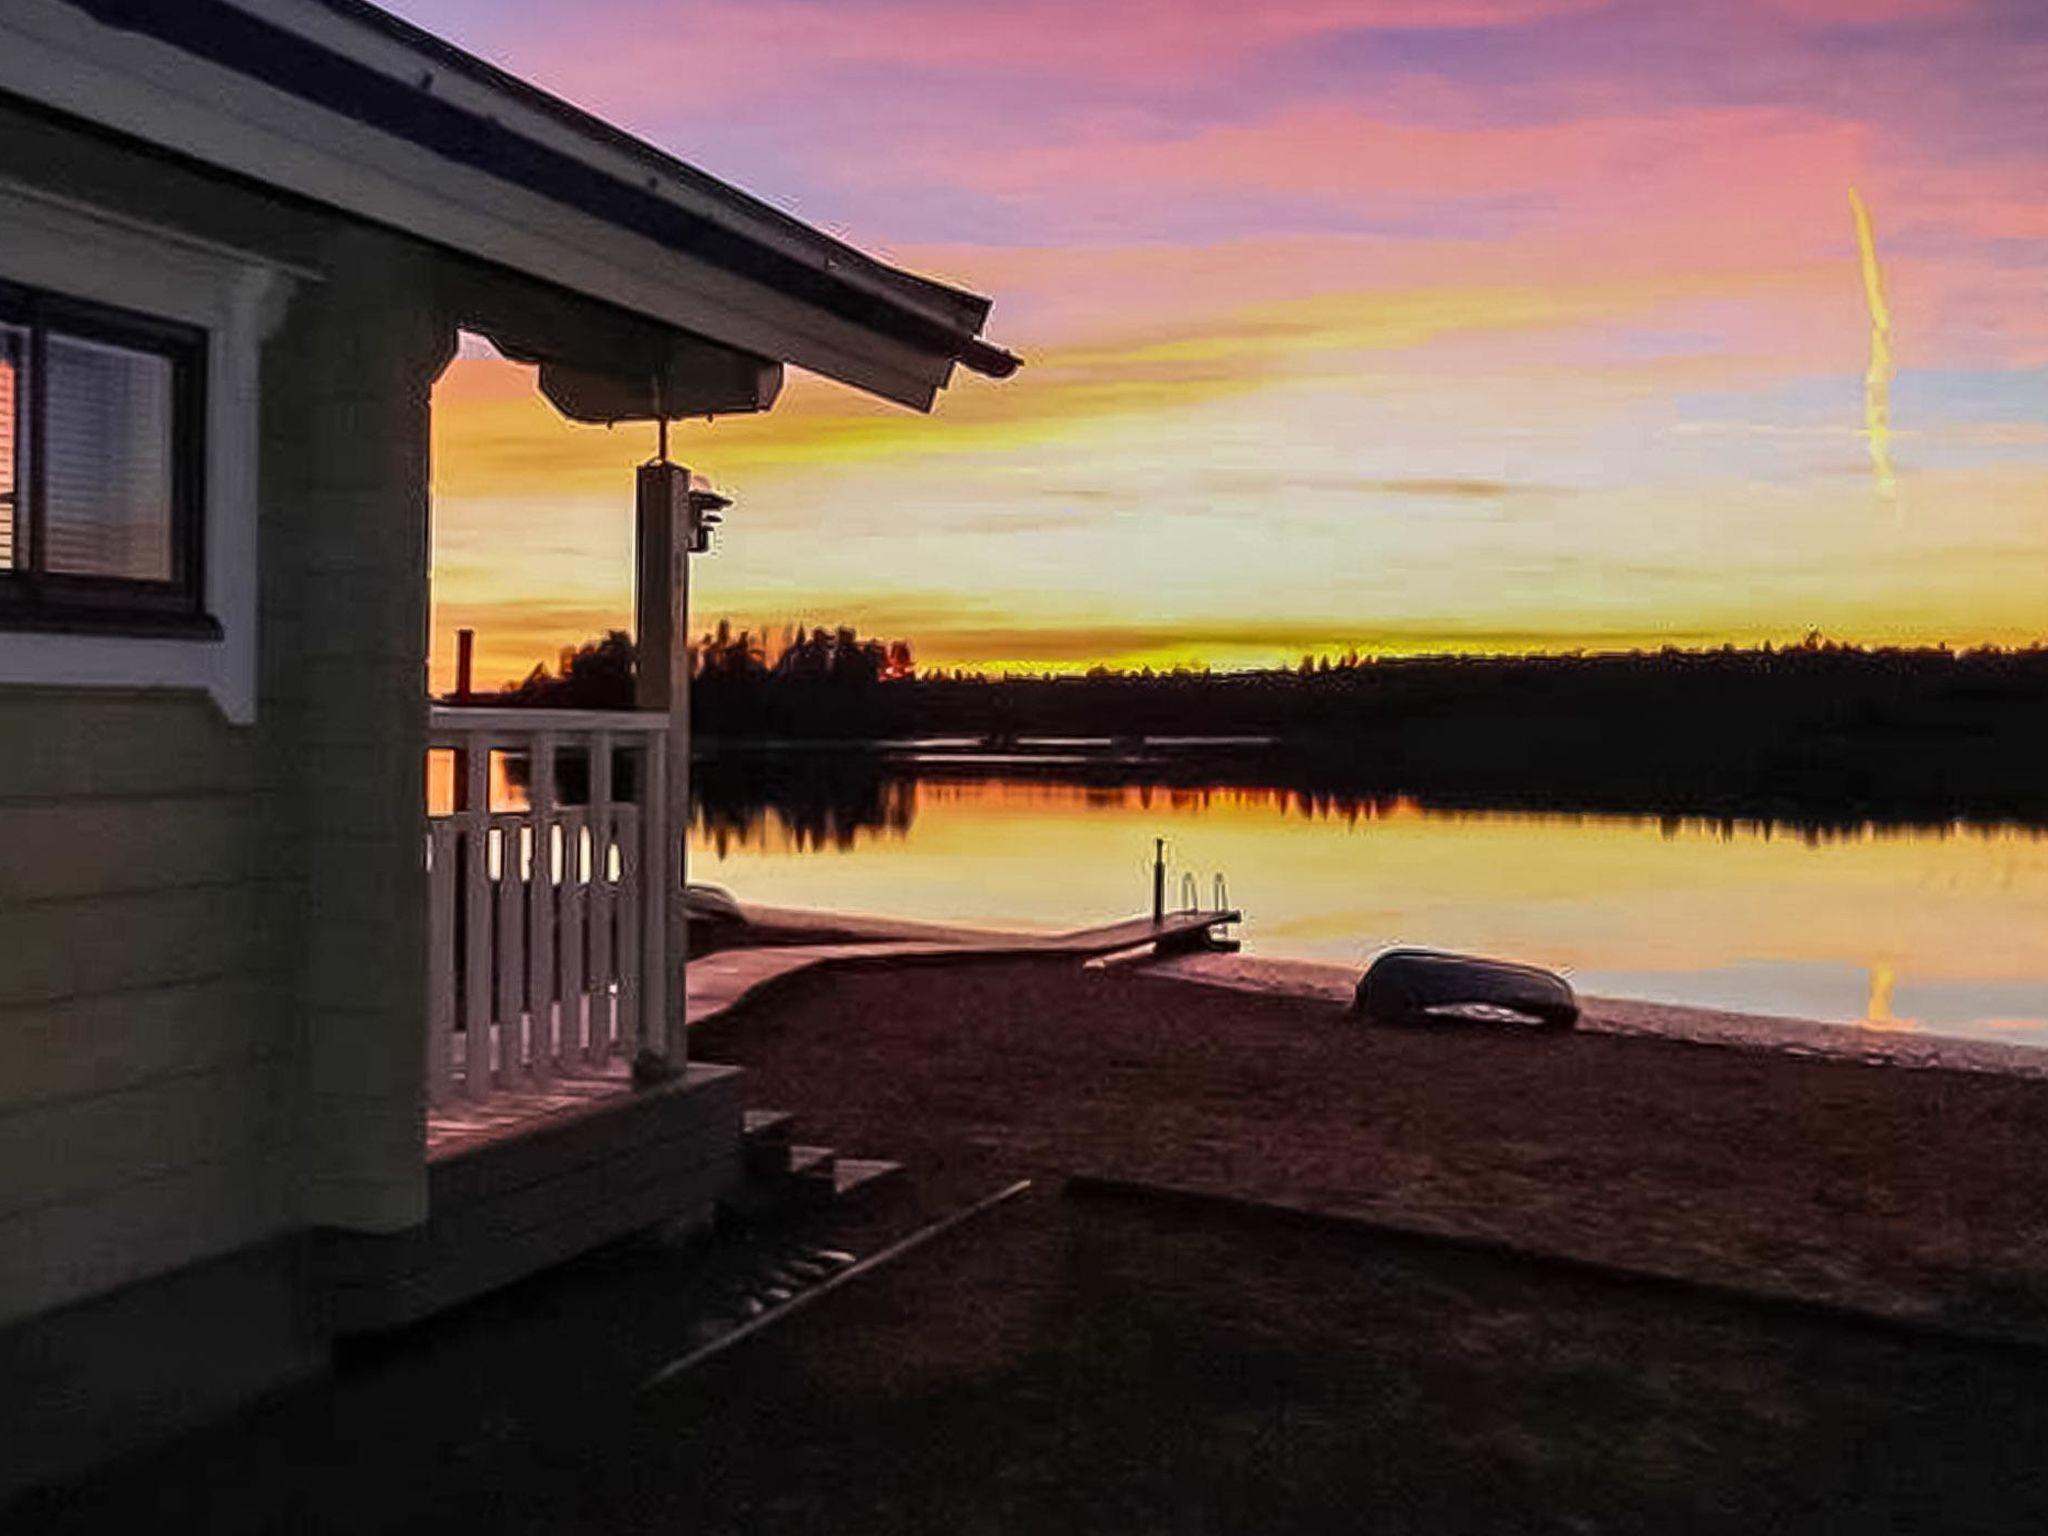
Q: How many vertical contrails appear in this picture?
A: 1